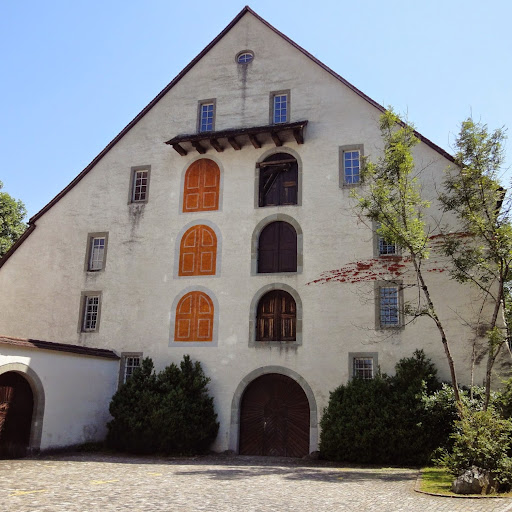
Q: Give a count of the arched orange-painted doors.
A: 3